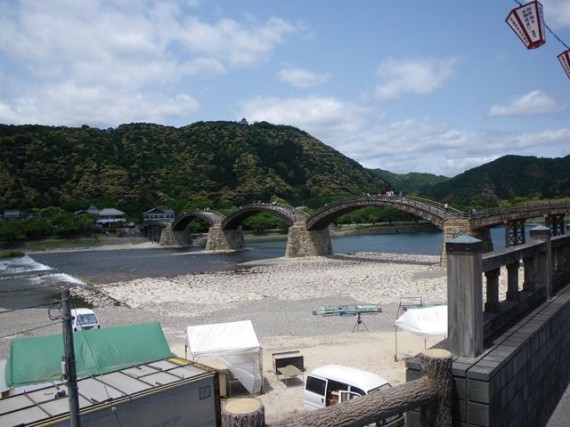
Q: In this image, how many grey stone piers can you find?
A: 4